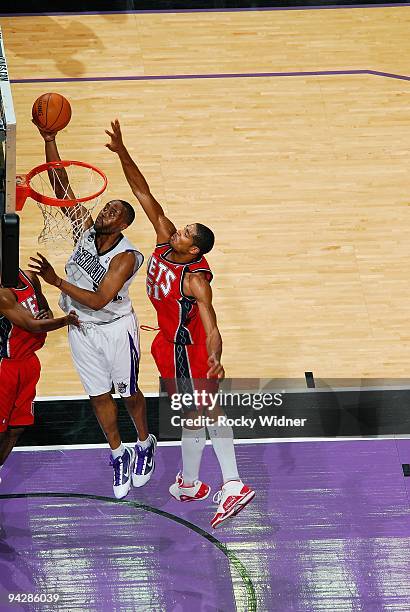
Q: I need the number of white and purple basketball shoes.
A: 2